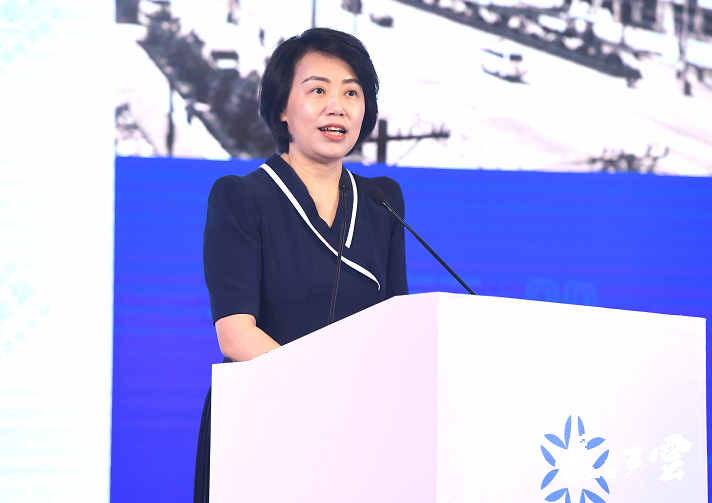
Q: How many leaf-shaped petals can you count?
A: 12